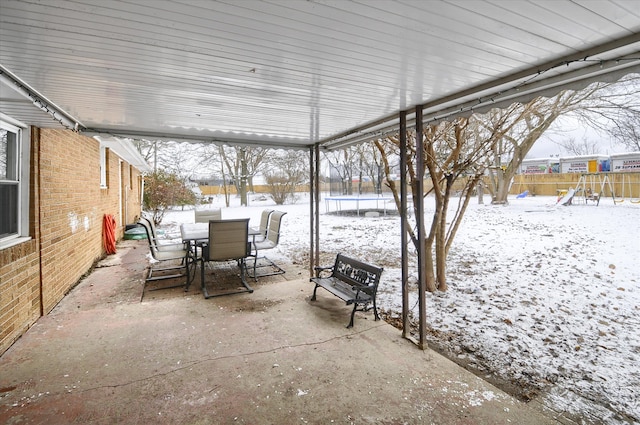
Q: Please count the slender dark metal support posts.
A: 4